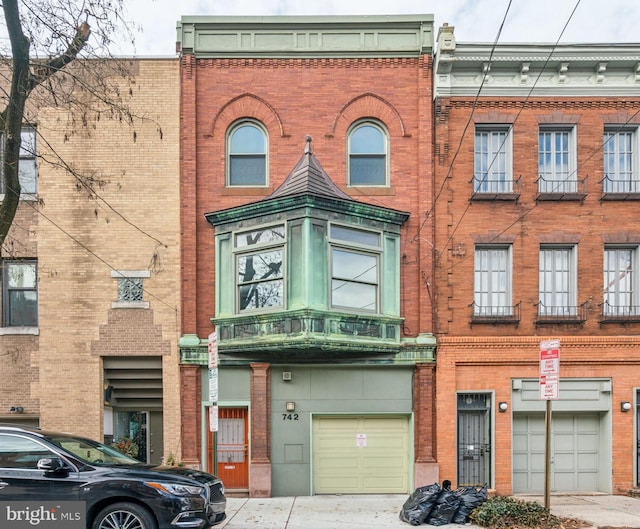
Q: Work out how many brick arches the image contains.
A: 2